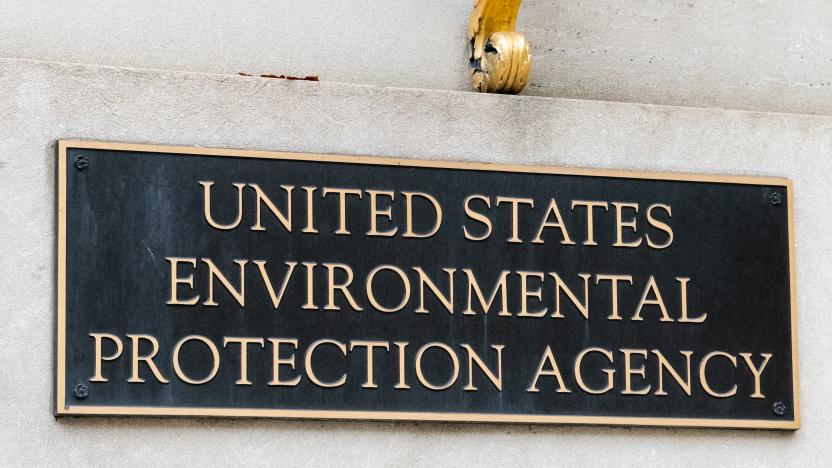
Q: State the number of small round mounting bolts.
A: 4